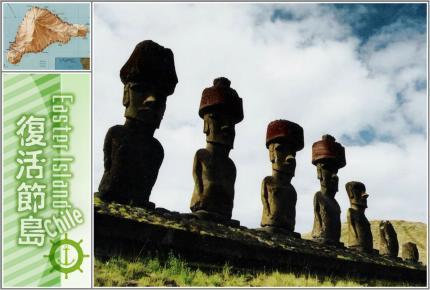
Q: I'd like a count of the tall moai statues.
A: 5